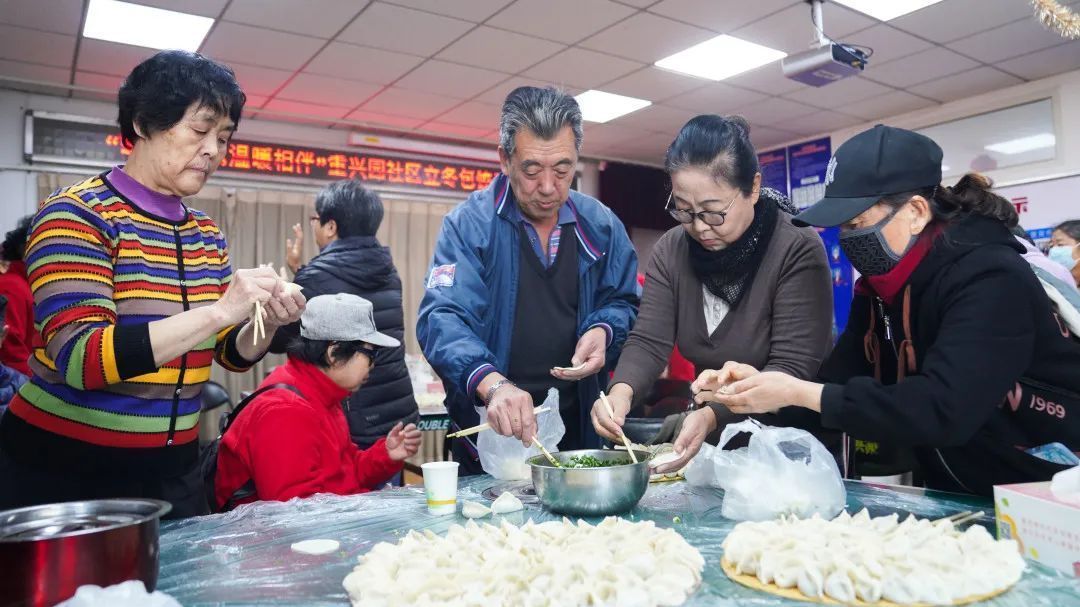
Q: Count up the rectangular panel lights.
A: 4